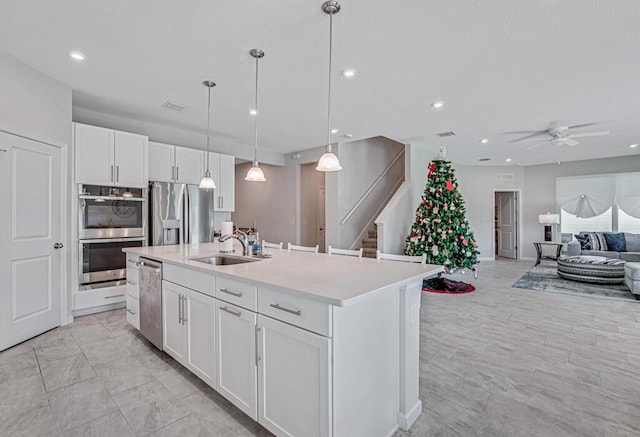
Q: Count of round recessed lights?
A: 8